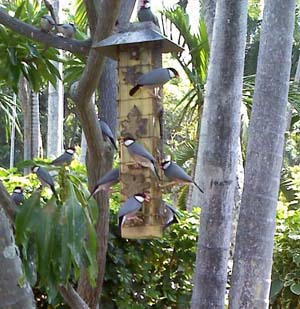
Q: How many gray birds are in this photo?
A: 13